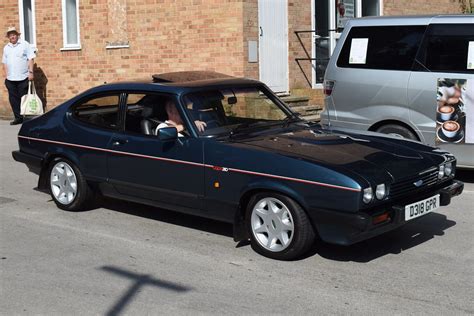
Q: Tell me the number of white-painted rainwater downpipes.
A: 0